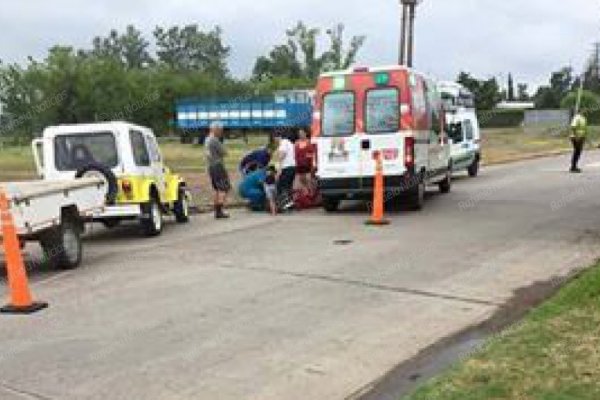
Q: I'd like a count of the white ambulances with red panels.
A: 1